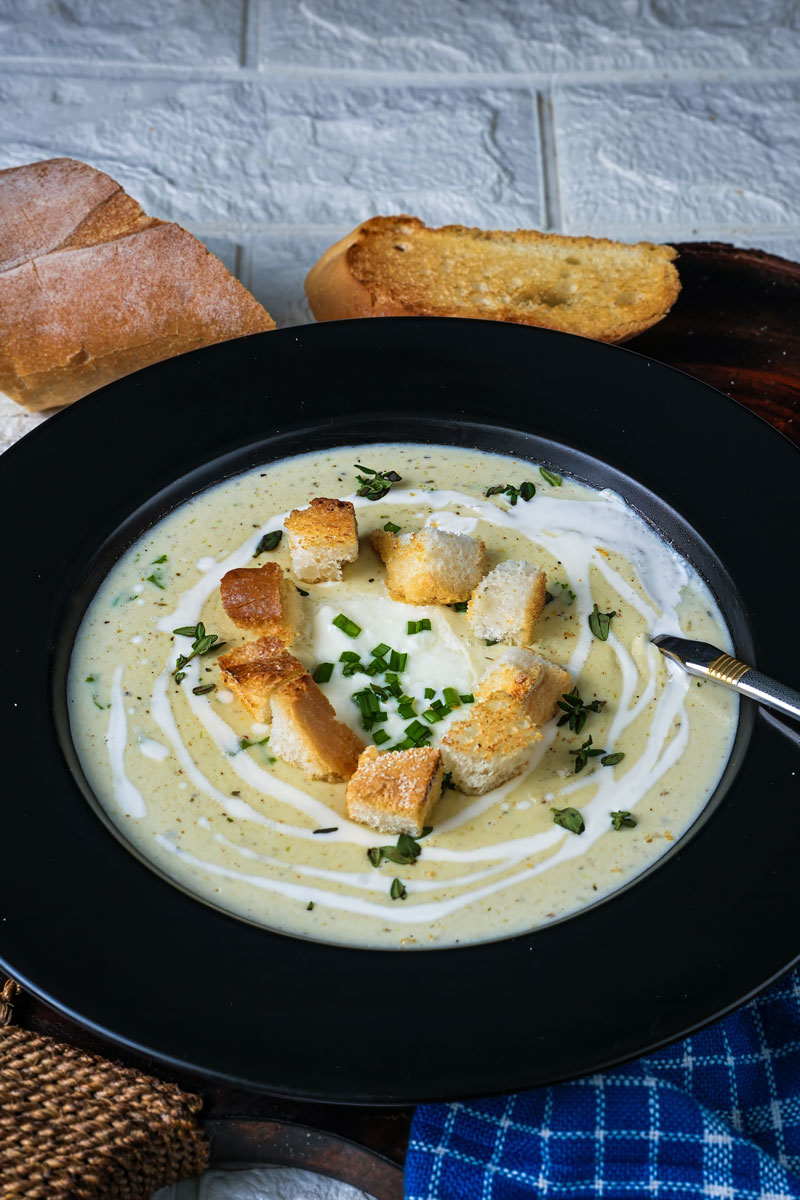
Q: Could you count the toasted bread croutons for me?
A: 9